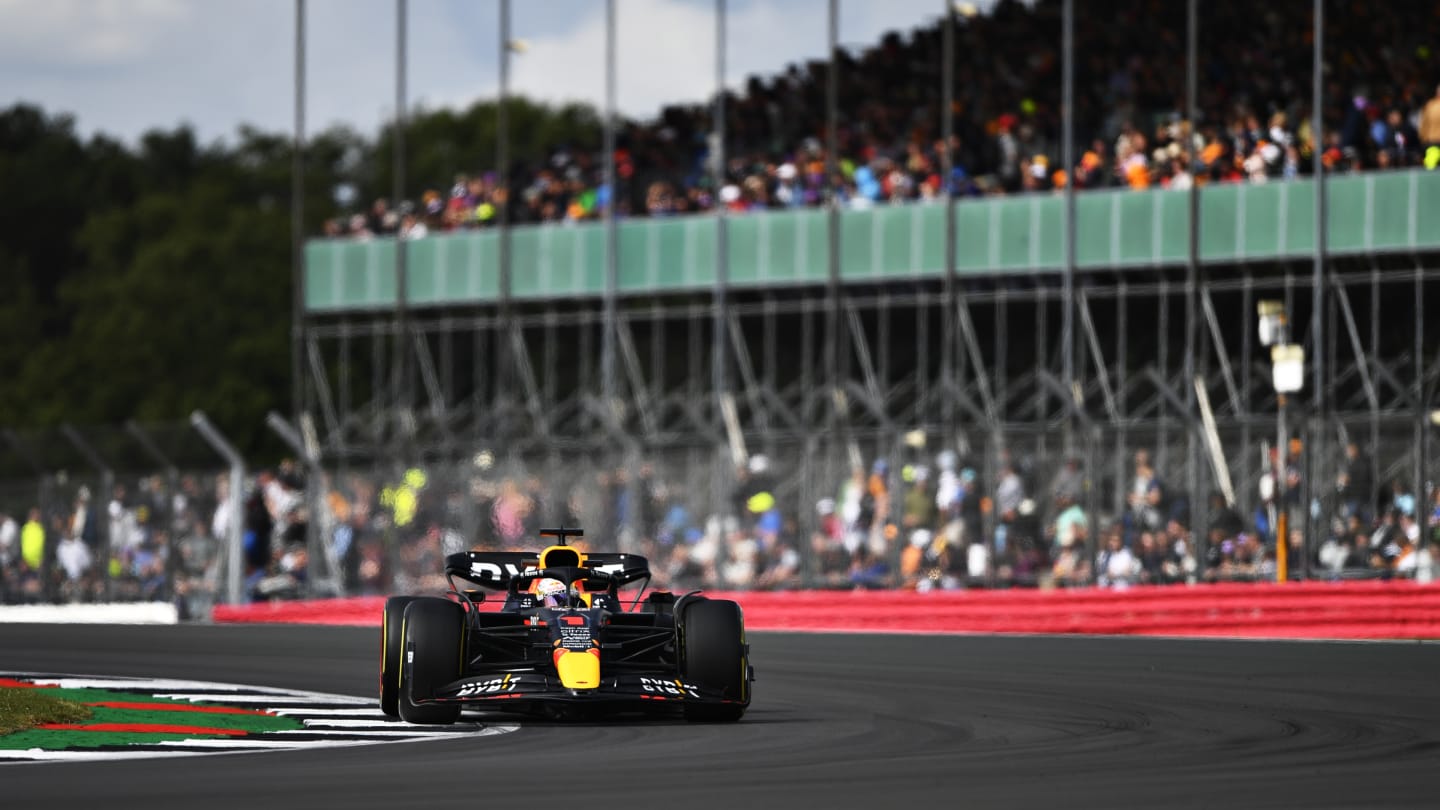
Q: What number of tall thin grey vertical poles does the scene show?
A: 10